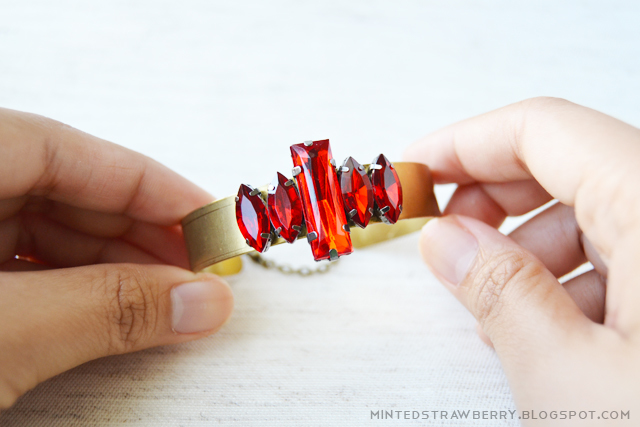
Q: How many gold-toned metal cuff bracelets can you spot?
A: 1